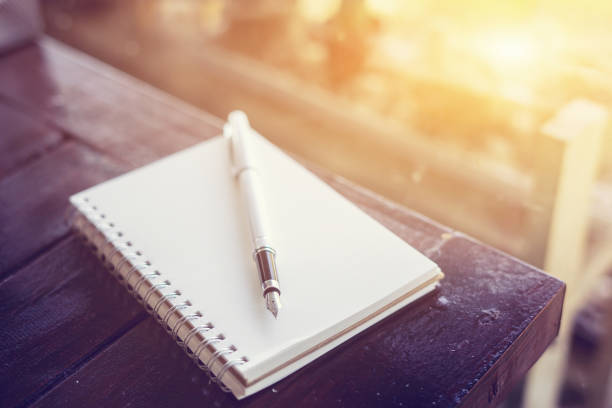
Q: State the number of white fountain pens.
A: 1